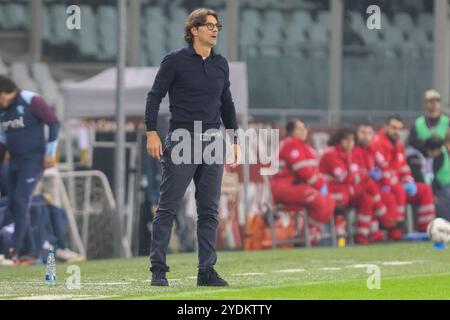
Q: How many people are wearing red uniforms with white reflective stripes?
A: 4